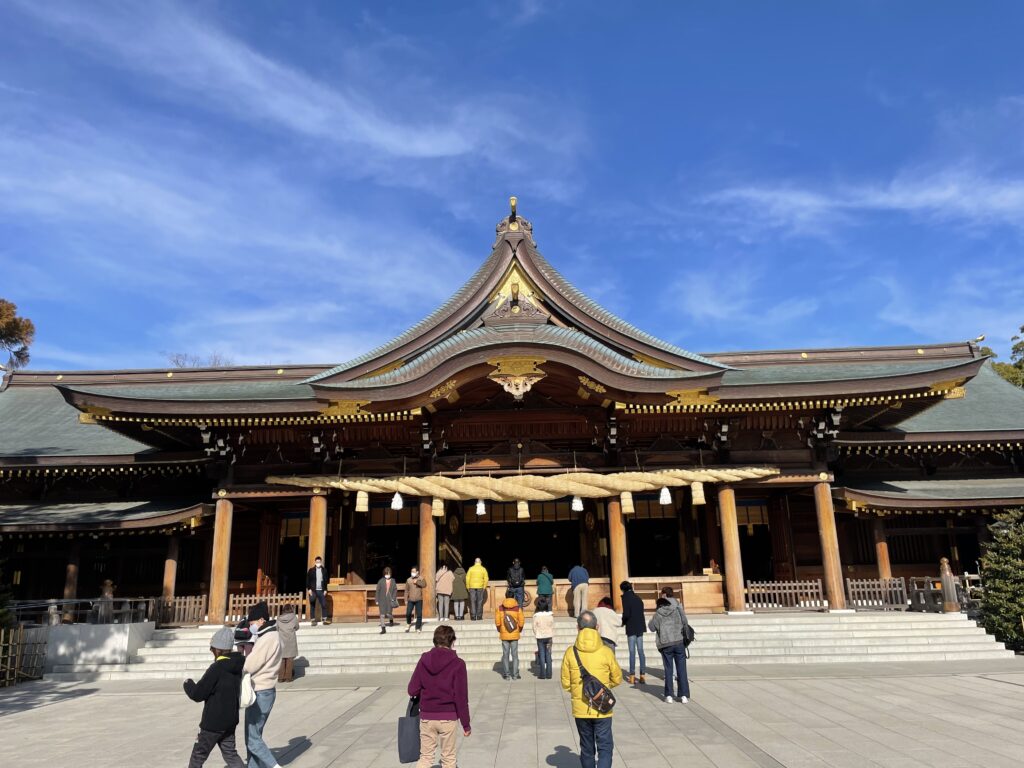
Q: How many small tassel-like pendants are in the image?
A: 9